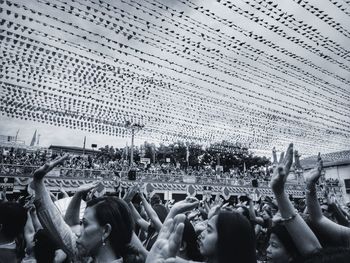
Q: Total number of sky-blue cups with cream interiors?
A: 0